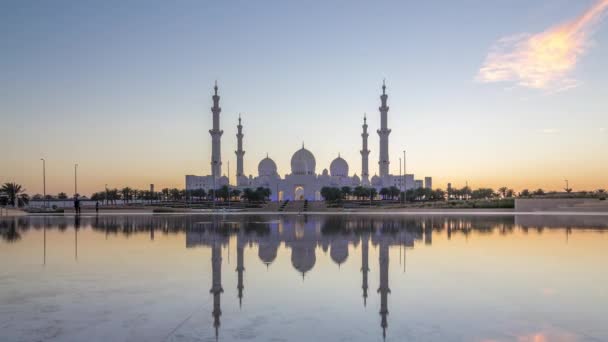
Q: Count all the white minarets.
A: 4